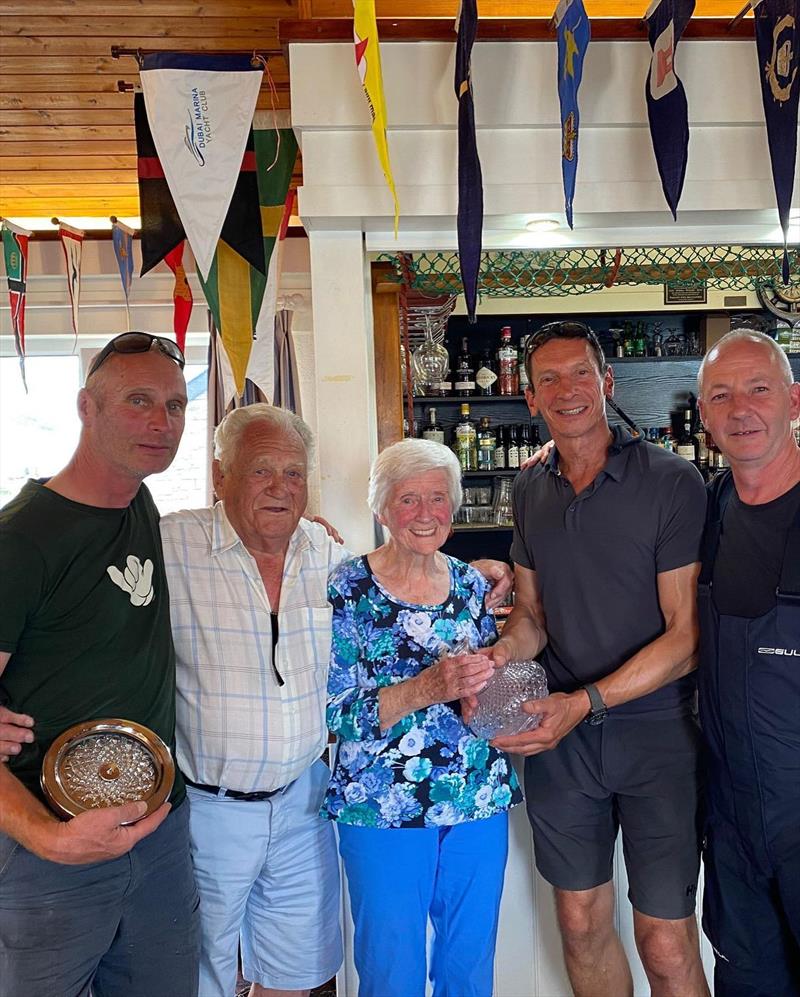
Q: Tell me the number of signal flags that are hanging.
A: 13